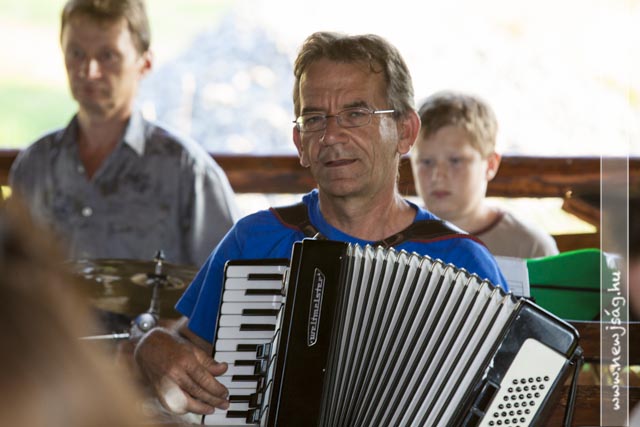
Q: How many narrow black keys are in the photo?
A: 9